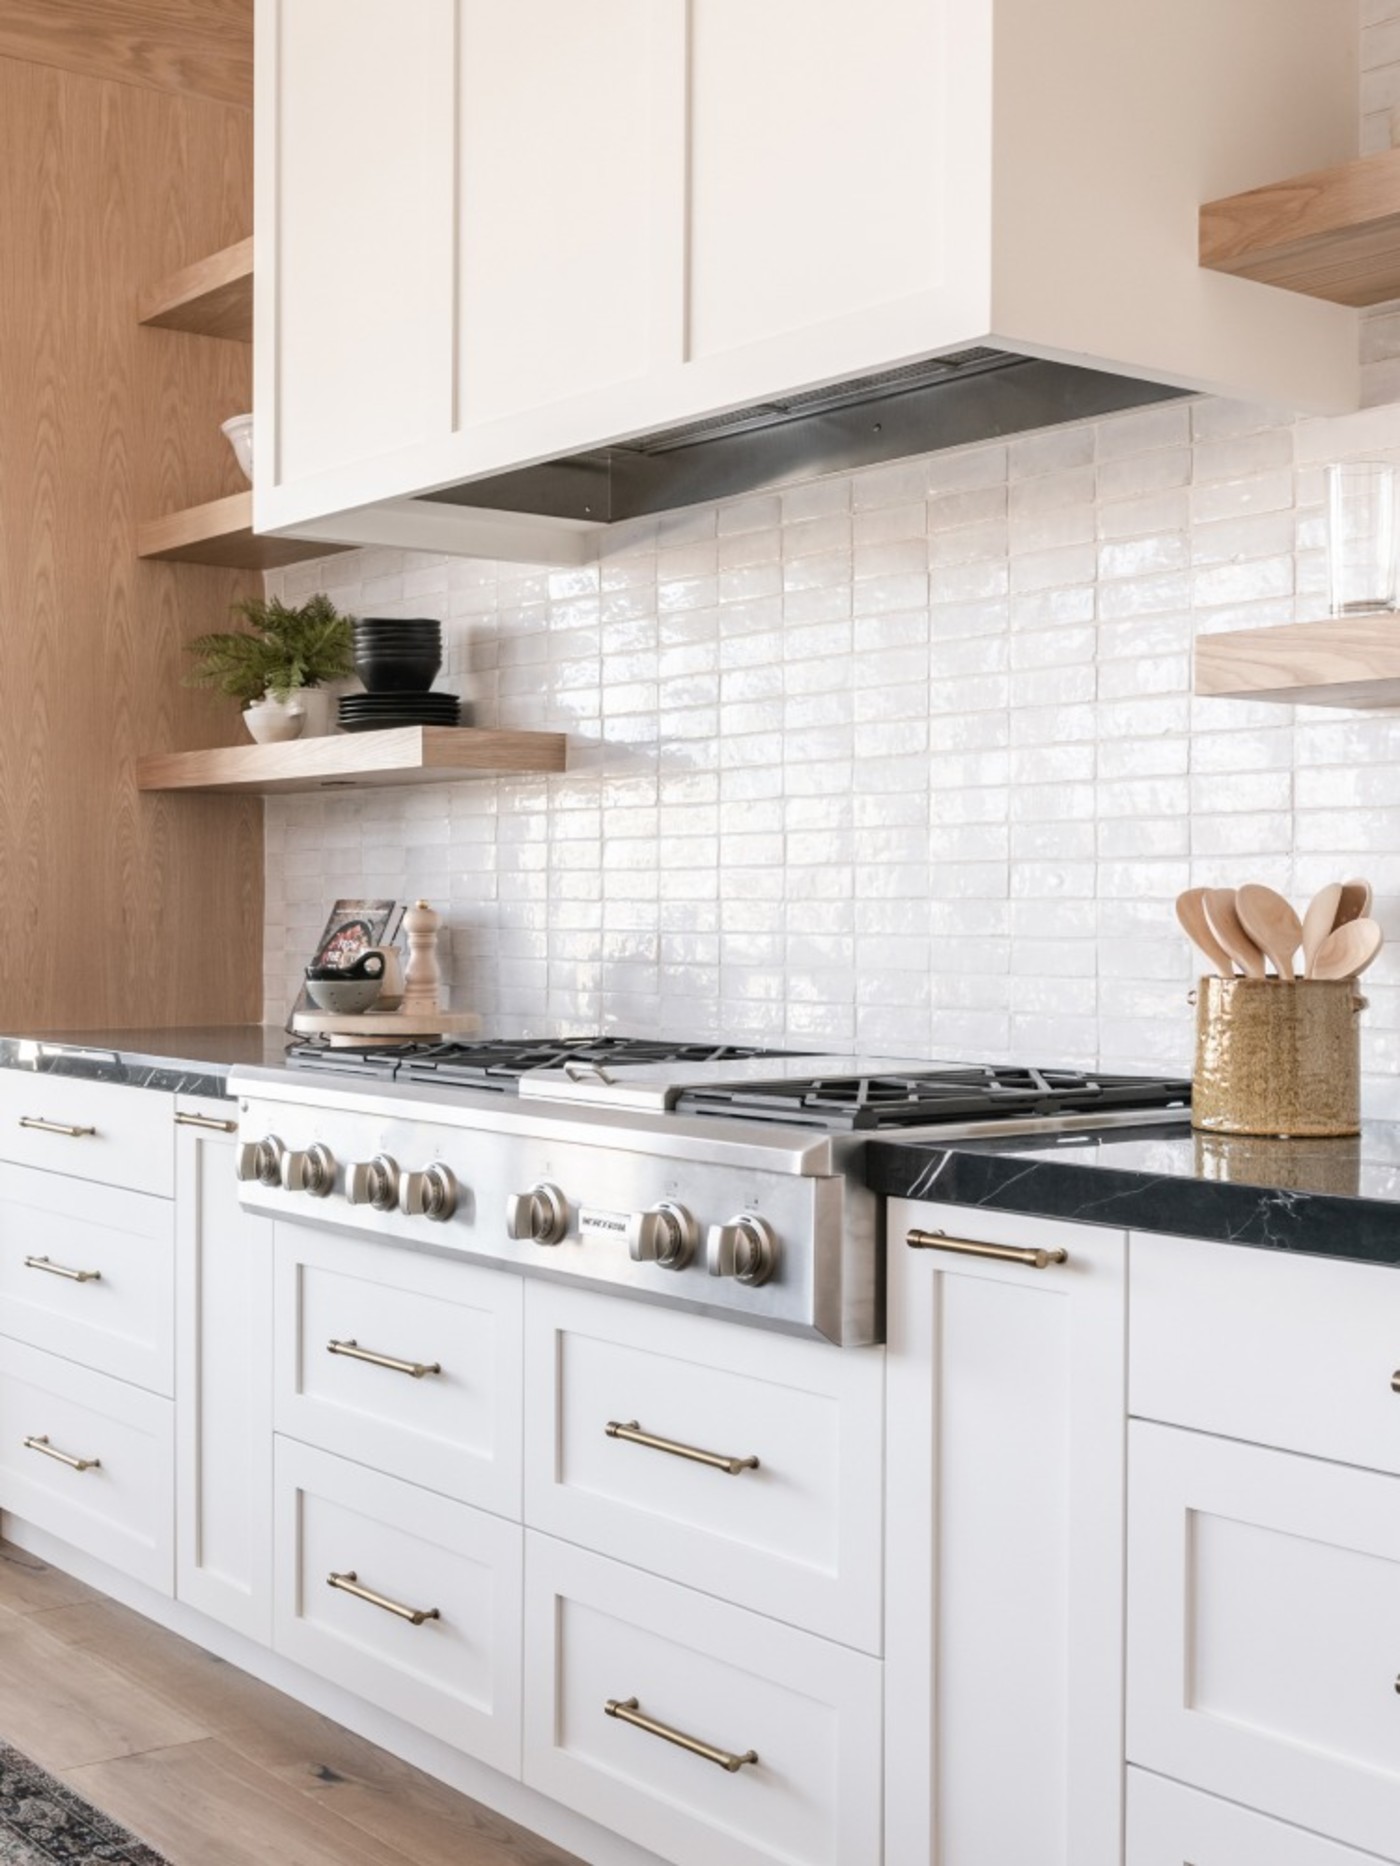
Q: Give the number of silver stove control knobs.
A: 7